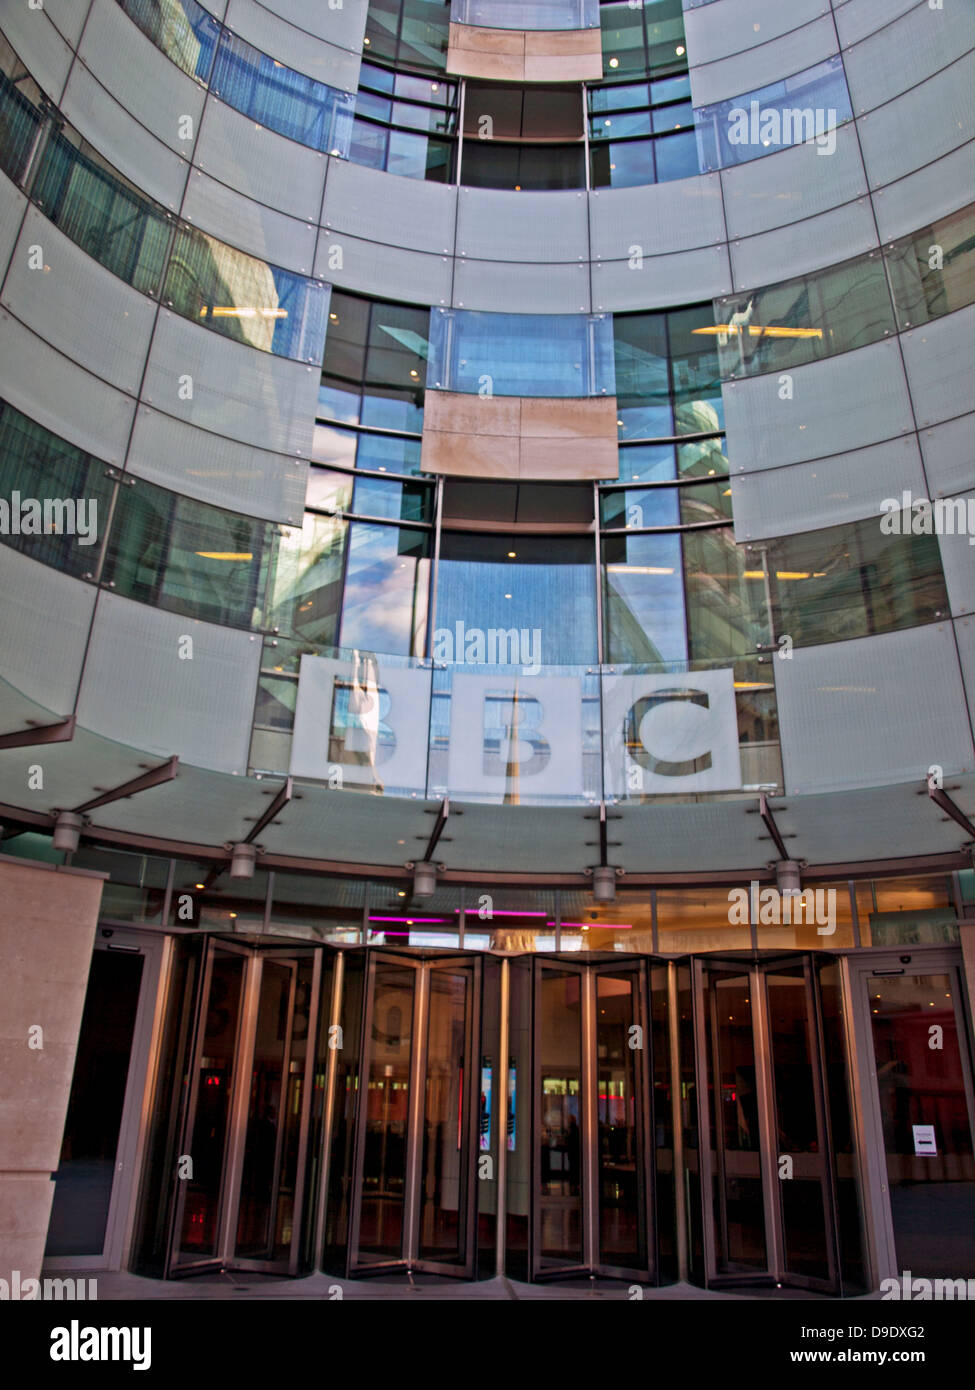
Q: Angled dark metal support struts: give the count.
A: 7